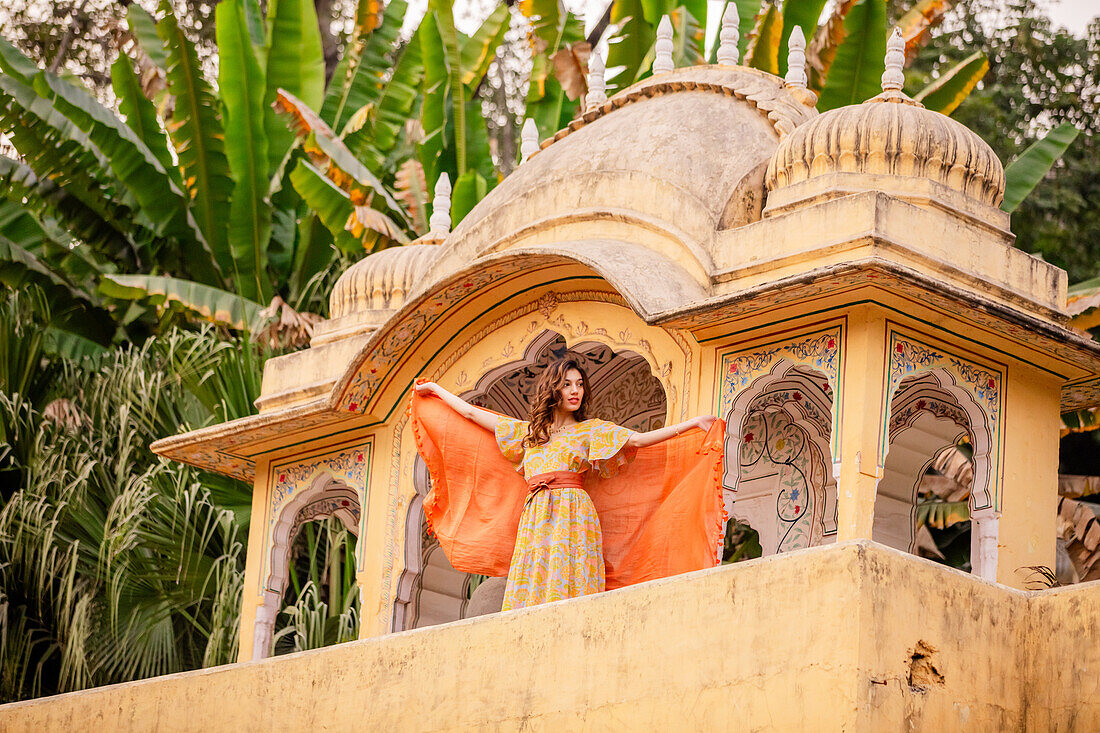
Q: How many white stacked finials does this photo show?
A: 7